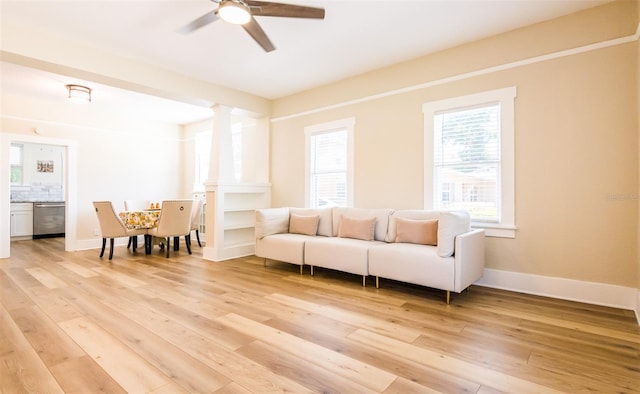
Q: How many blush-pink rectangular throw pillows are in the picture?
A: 3